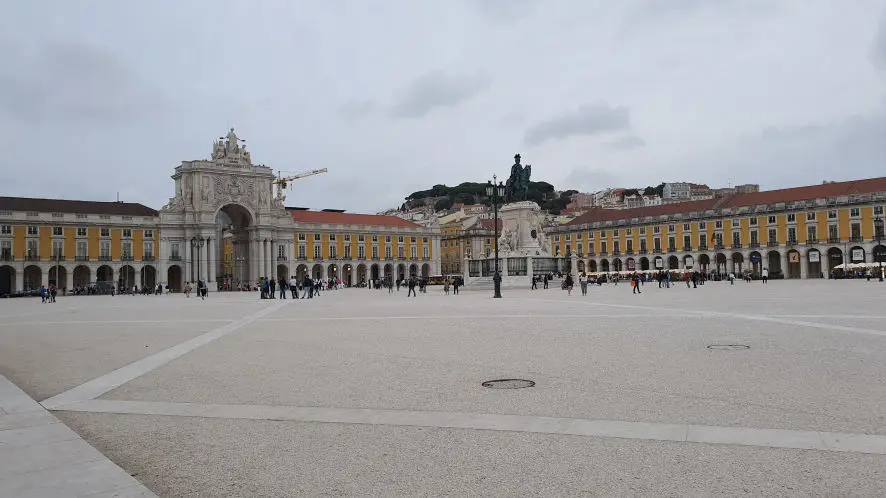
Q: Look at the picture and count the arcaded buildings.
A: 3